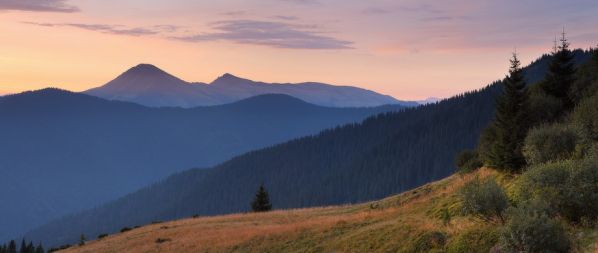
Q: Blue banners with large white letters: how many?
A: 0